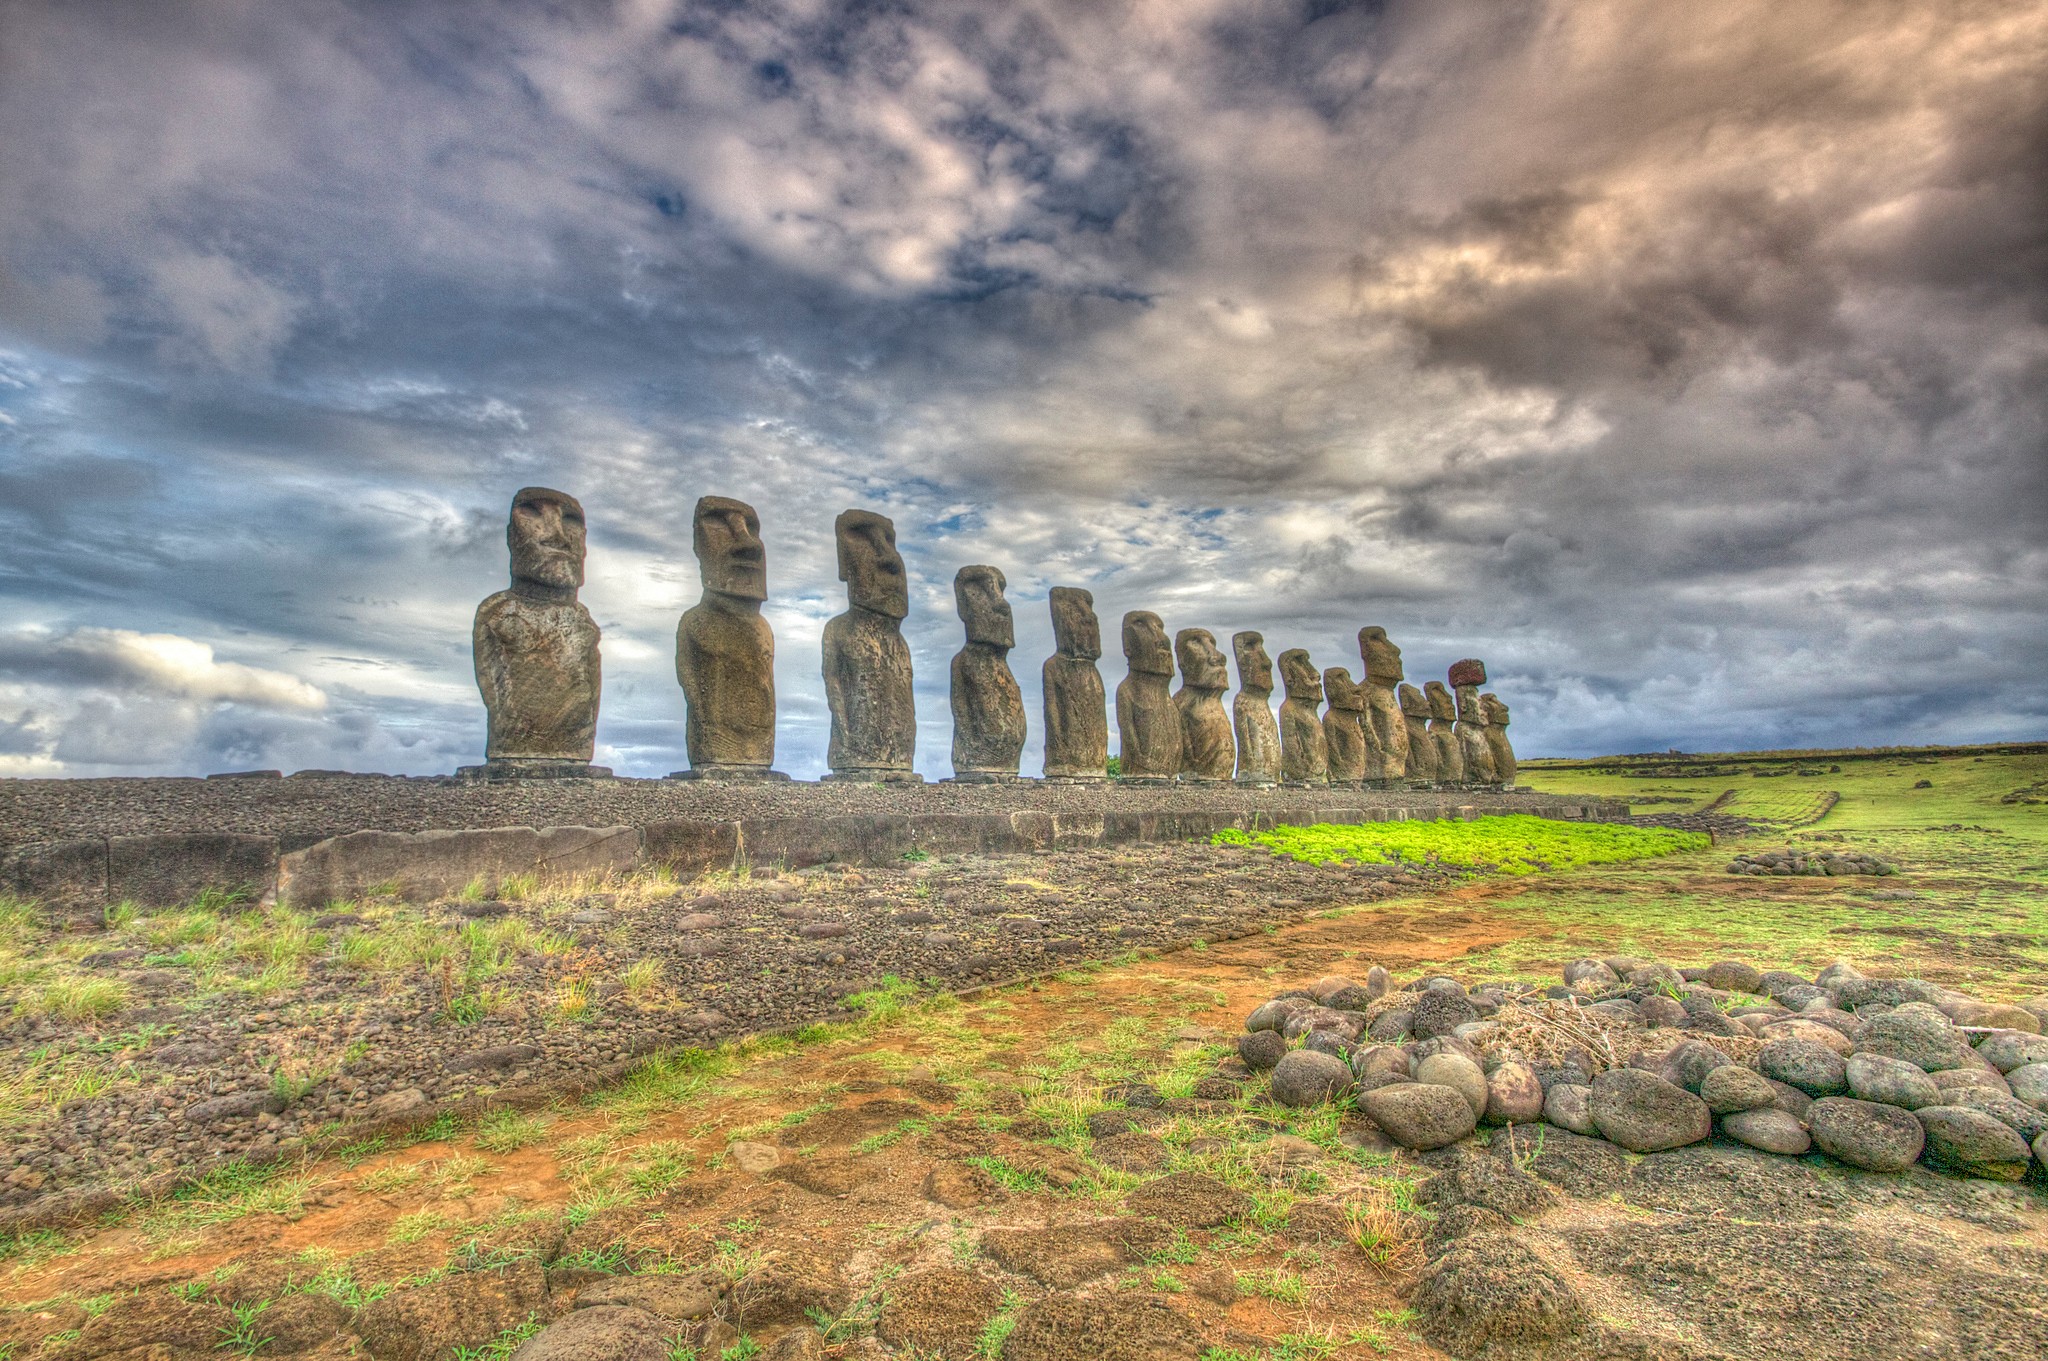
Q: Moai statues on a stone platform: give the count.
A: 15